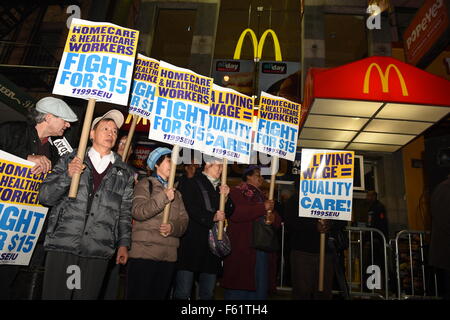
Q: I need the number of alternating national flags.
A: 0